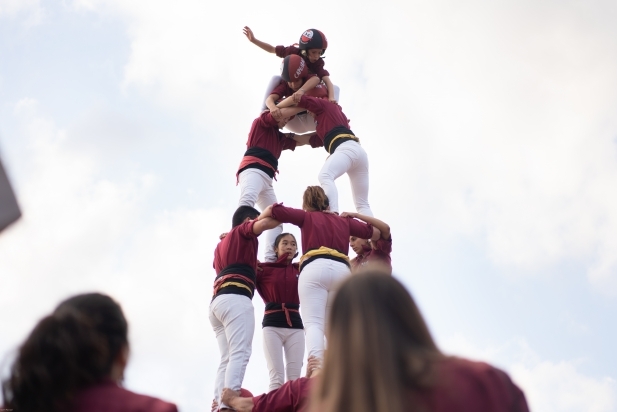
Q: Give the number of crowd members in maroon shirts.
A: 2